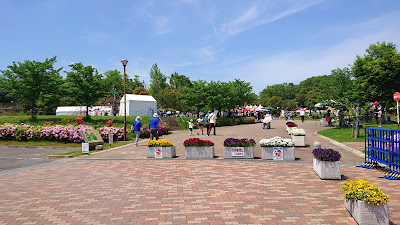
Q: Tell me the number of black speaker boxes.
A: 0